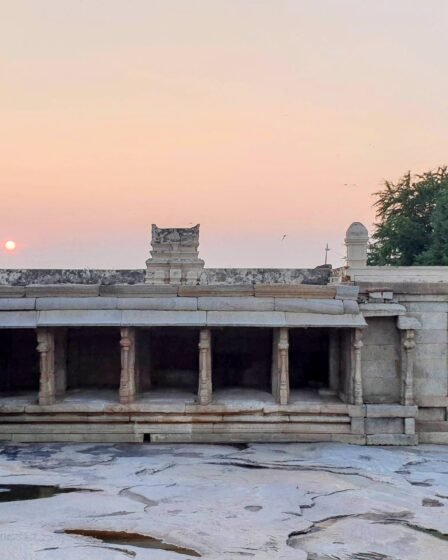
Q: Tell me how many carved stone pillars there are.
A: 6